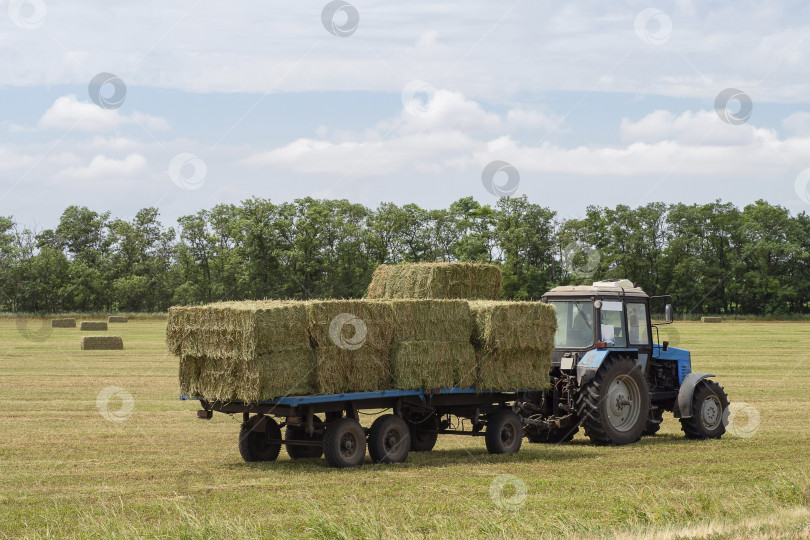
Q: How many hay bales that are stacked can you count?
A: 9